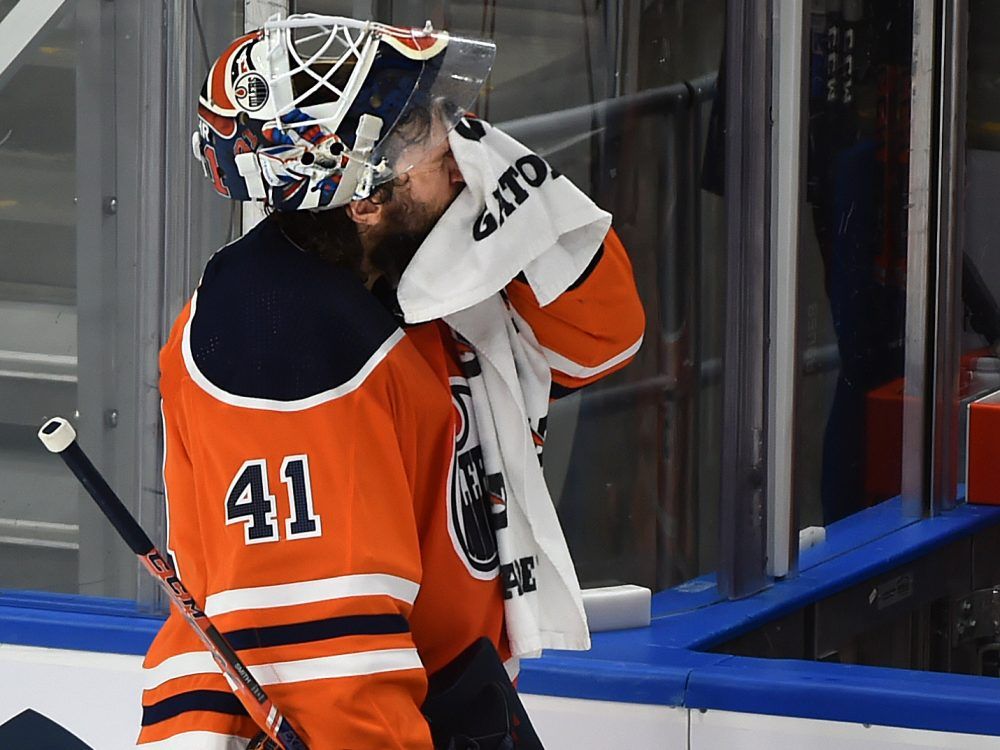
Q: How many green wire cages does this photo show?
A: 0